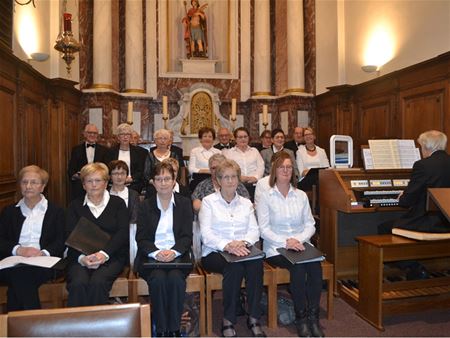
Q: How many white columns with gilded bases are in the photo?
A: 4